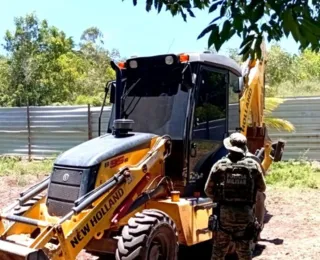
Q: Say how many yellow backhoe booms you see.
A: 1